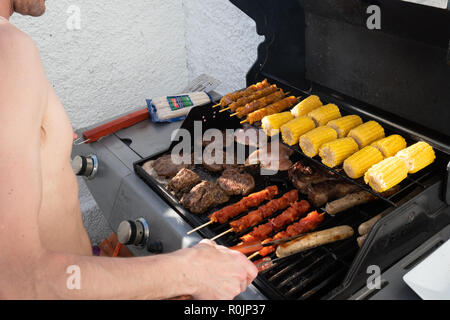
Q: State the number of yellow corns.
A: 12